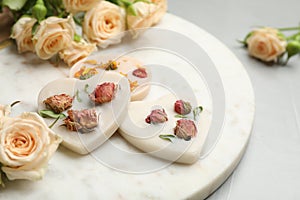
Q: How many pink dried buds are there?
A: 7